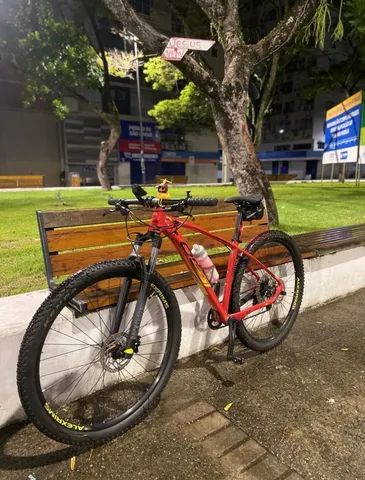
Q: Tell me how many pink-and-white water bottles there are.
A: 1